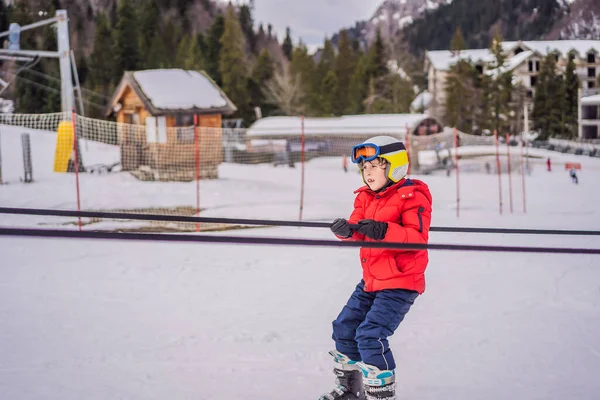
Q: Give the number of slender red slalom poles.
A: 8